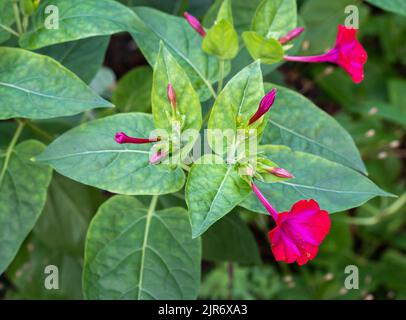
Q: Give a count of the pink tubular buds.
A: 7